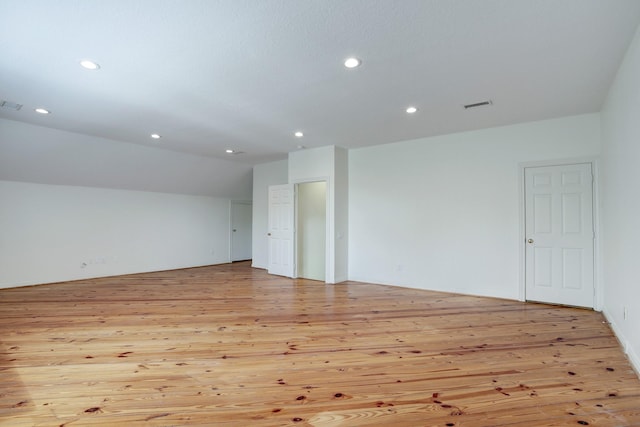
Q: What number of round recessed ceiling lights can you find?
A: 7